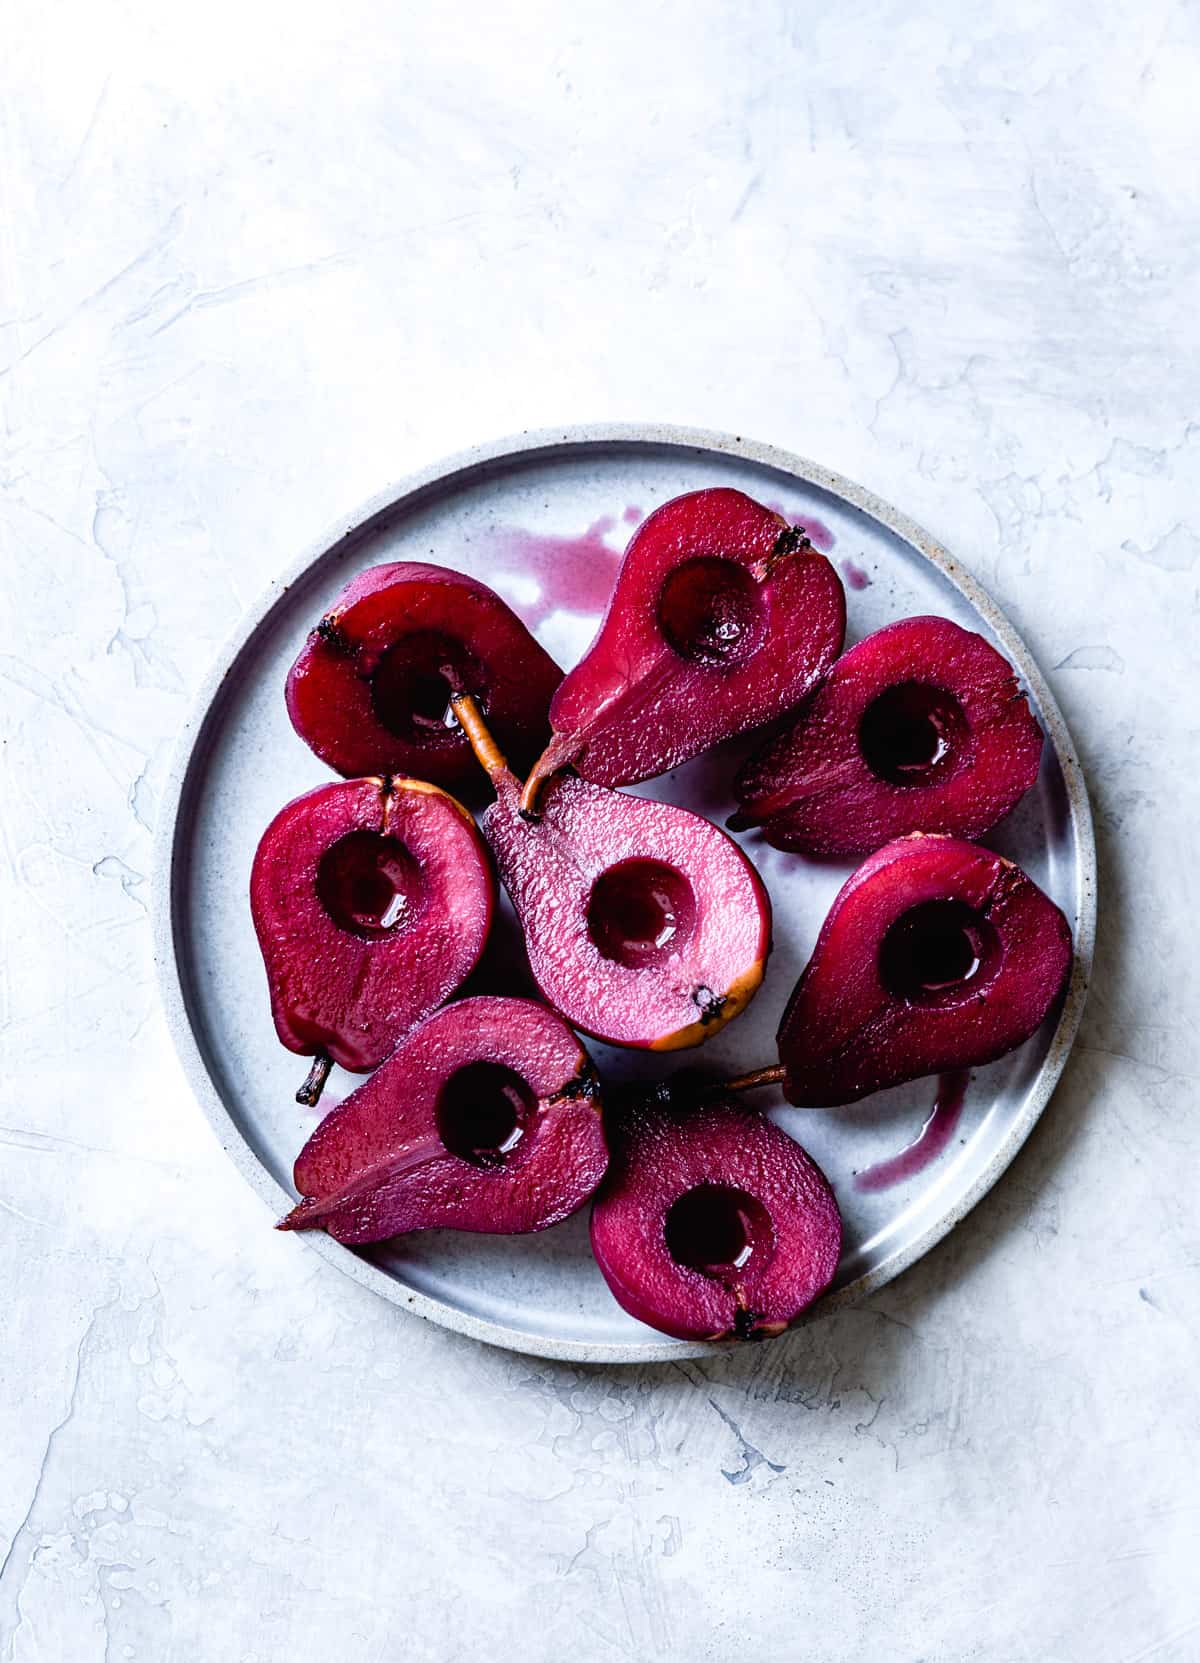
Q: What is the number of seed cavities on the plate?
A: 8